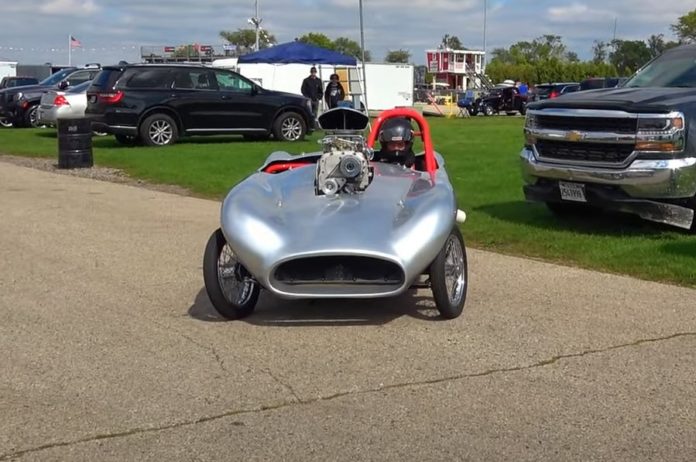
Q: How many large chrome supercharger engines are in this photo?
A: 1